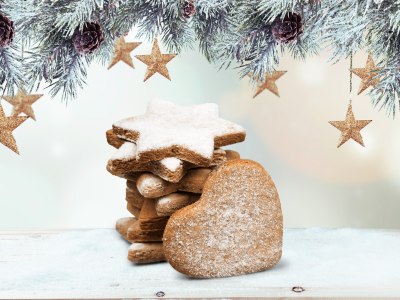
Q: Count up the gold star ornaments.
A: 7